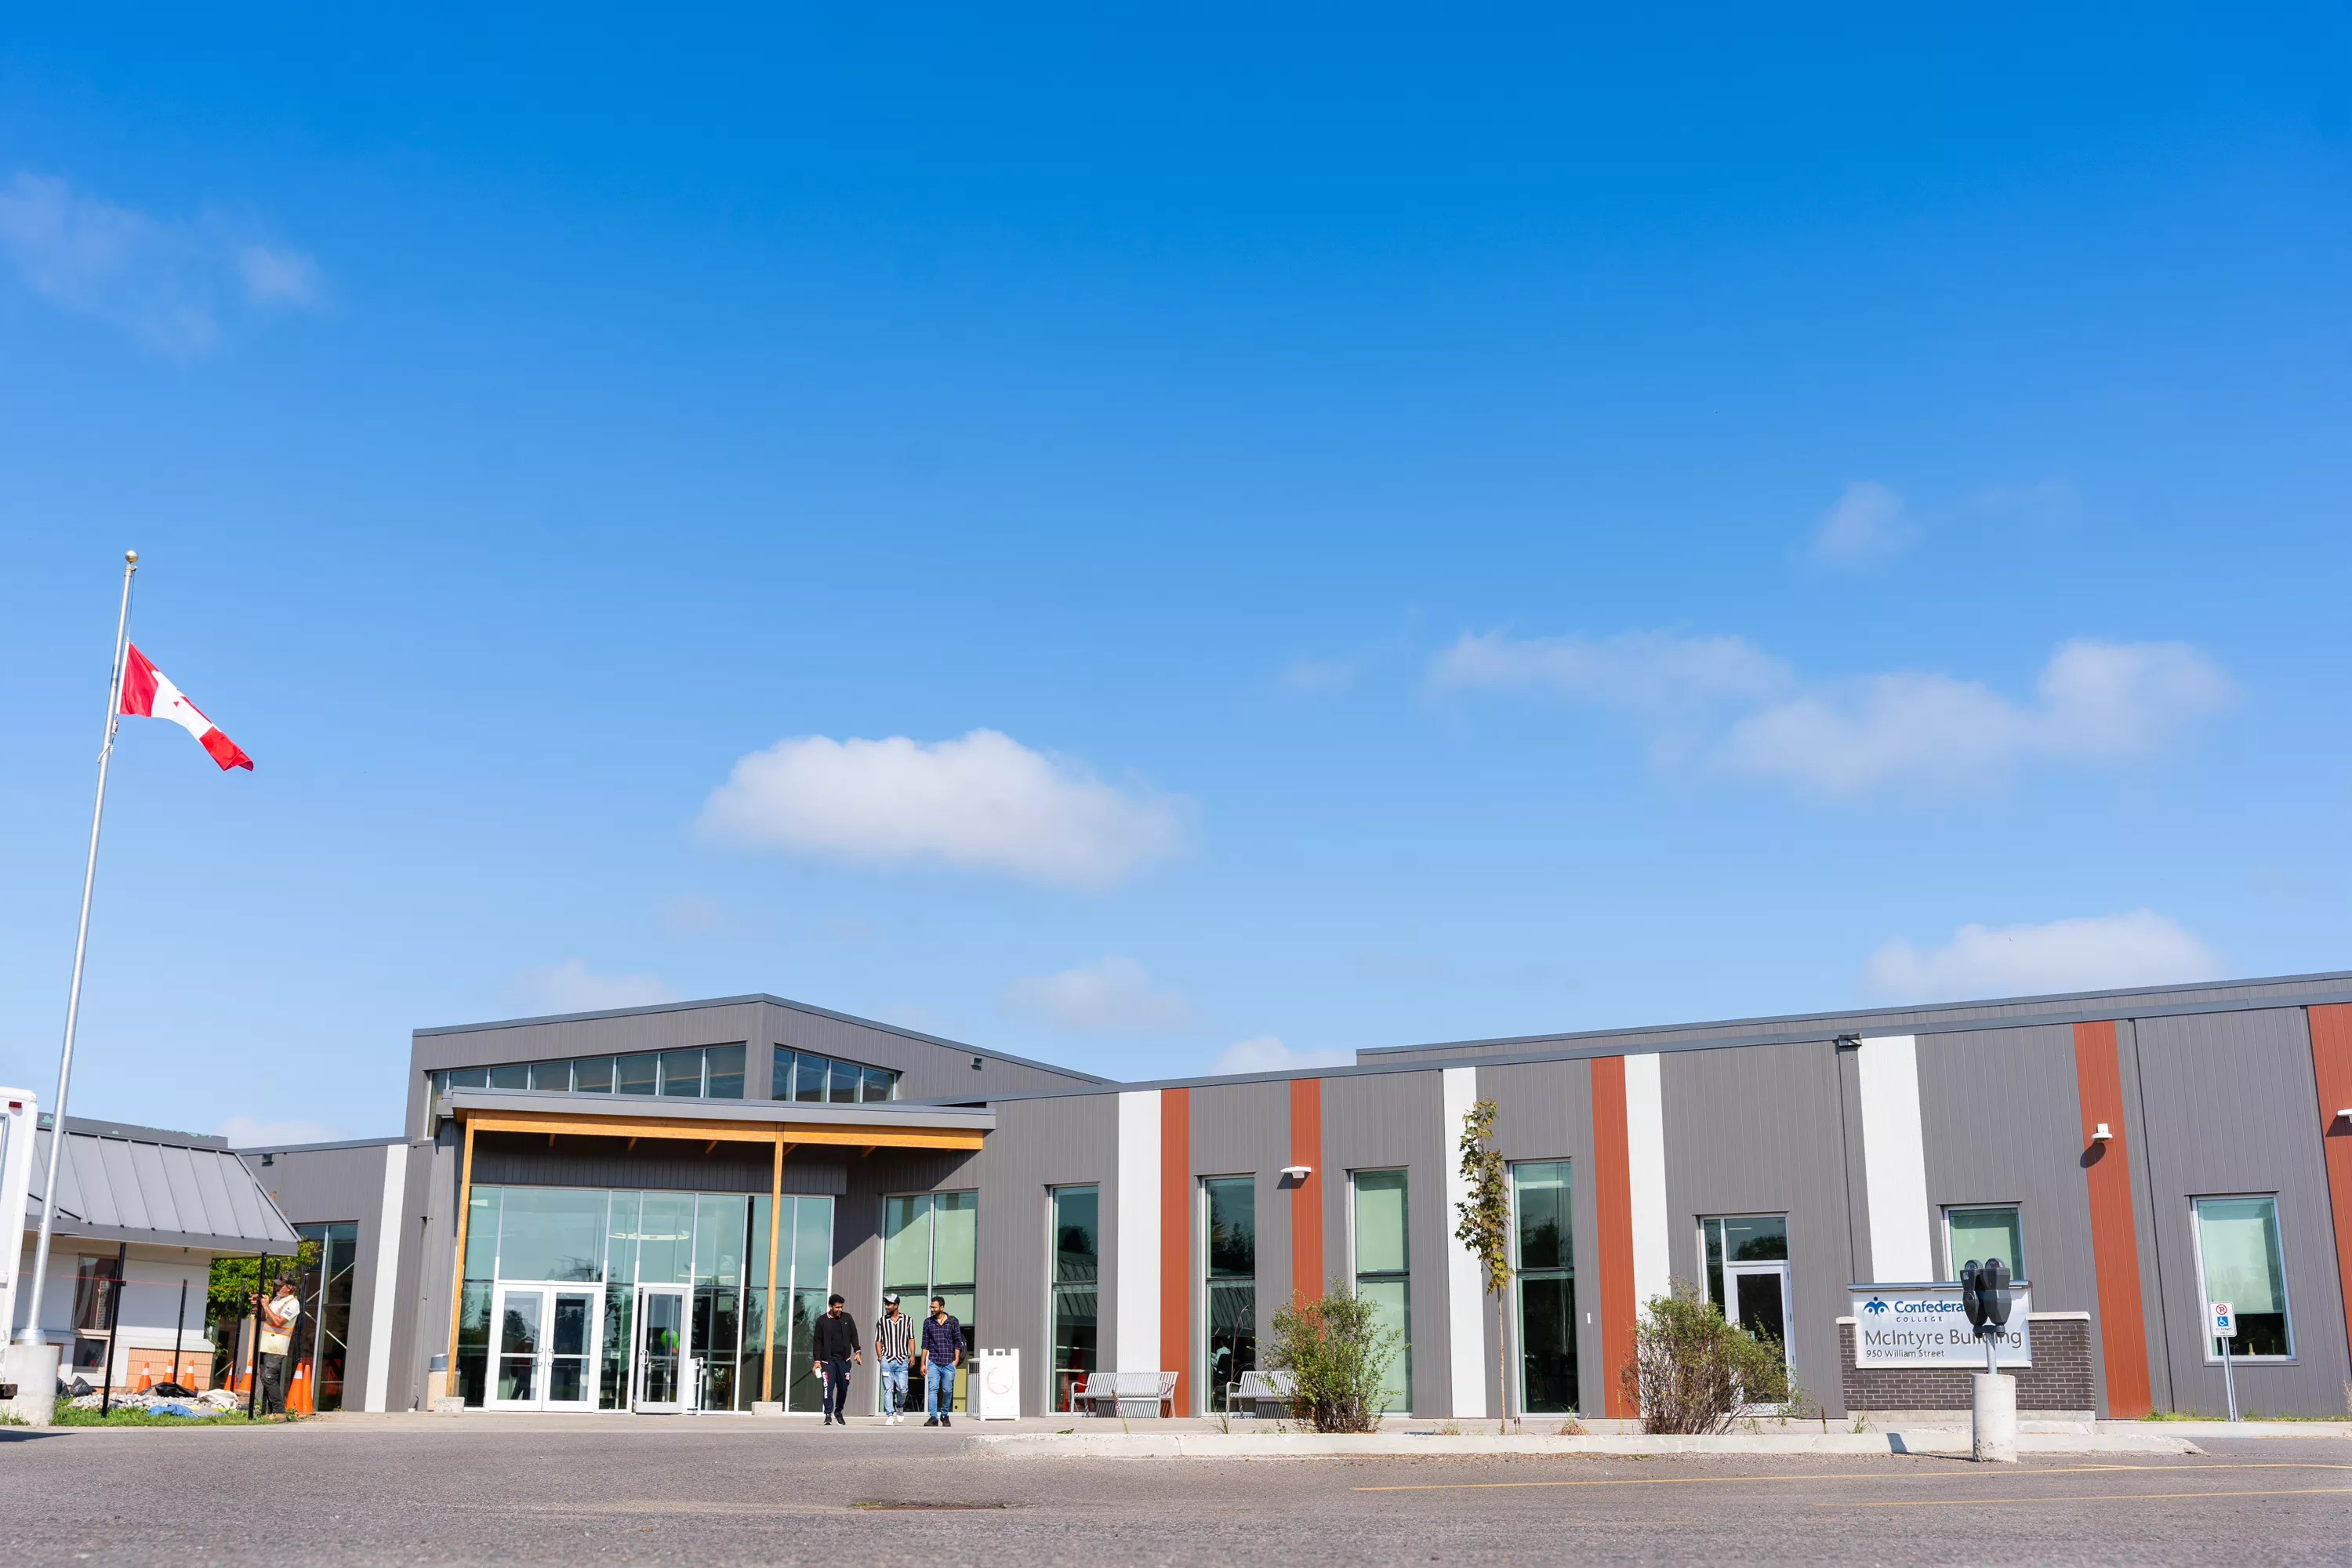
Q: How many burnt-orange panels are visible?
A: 5